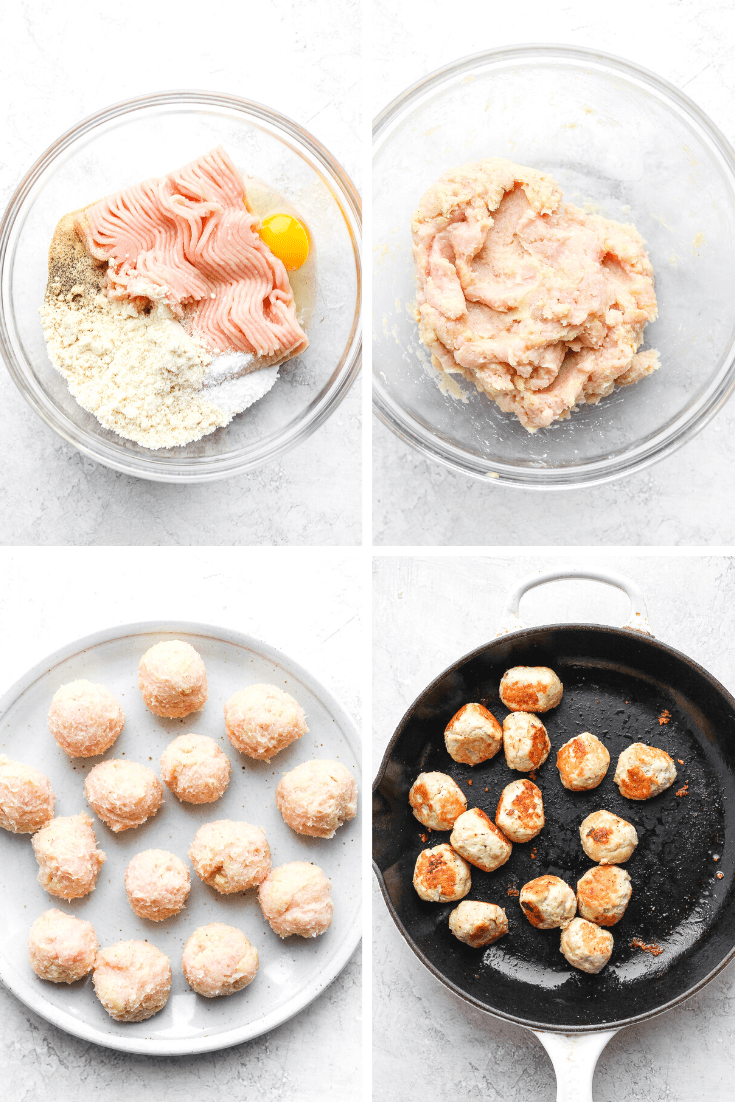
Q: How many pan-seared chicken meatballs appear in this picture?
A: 14